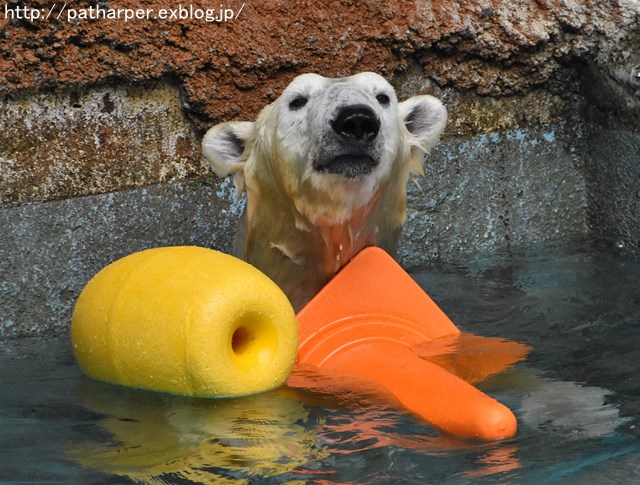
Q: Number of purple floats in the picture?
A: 0